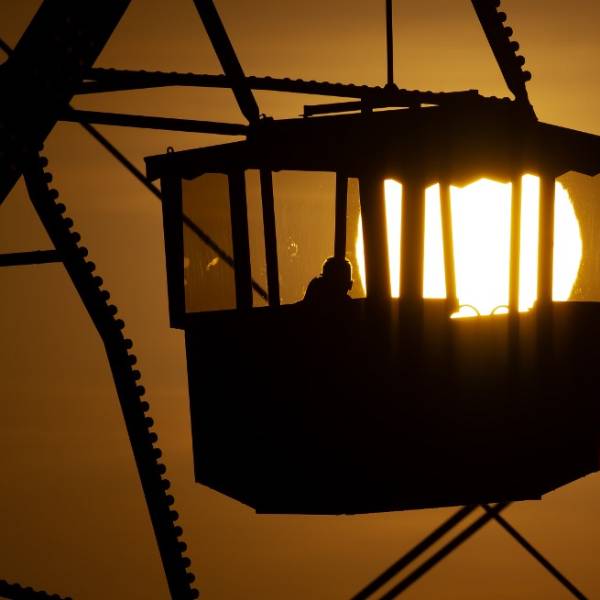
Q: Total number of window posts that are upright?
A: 9